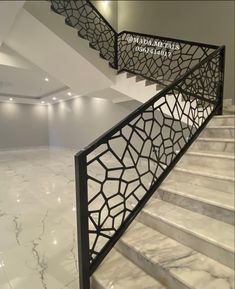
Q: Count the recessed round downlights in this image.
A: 5